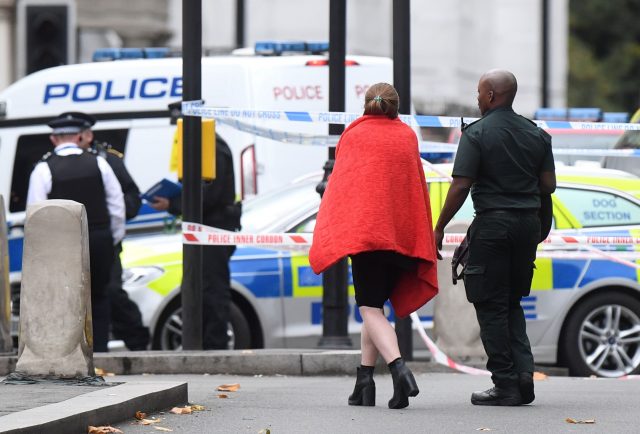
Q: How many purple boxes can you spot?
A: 0